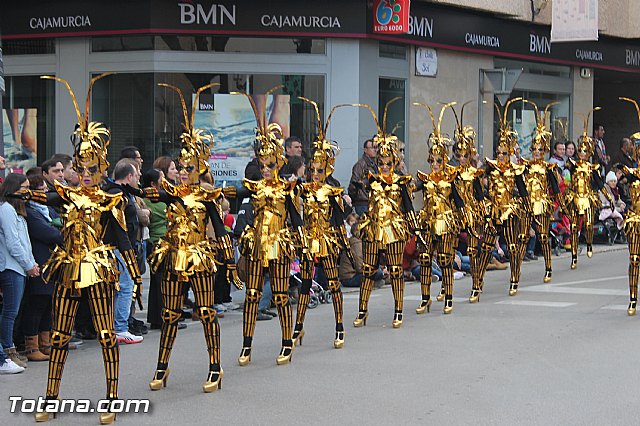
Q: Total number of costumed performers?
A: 11